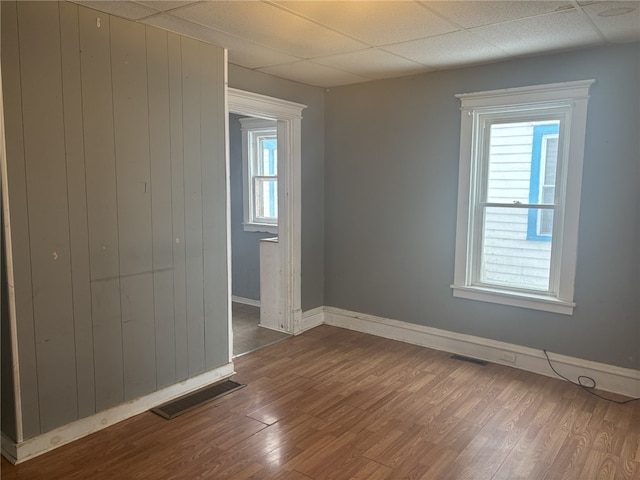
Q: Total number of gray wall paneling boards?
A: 9